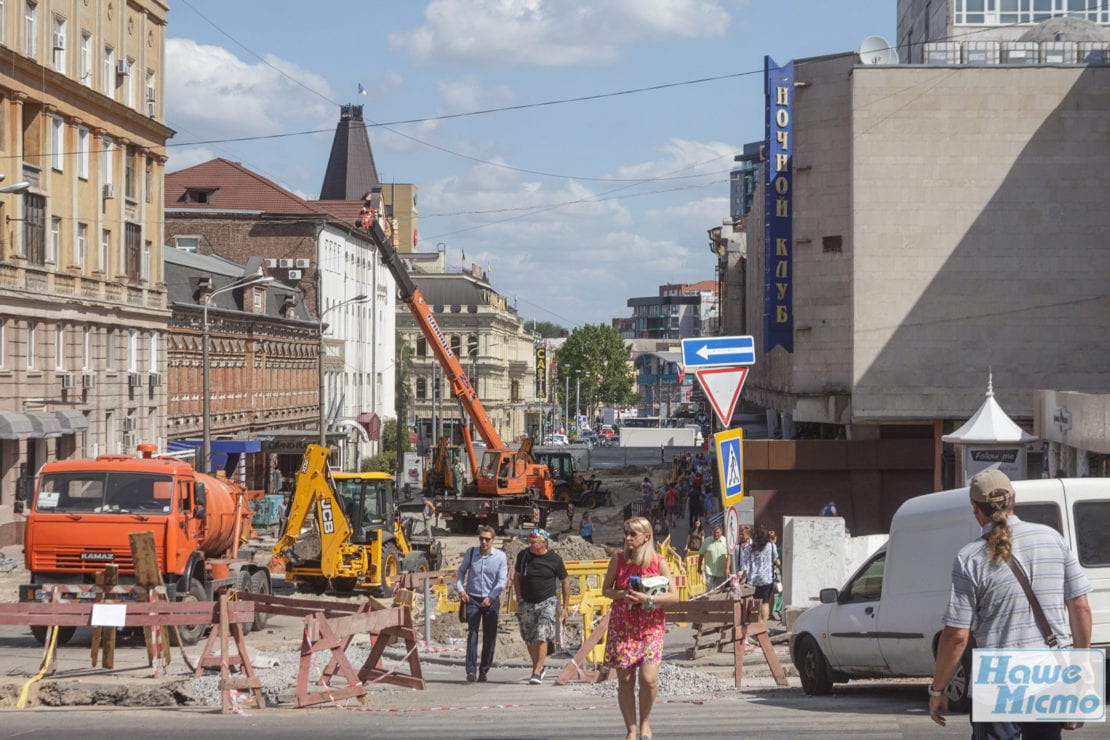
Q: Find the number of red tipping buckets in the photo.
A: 0